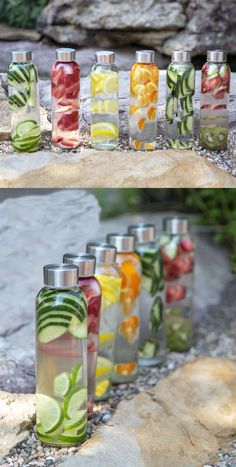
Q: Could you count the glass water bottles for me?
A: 12